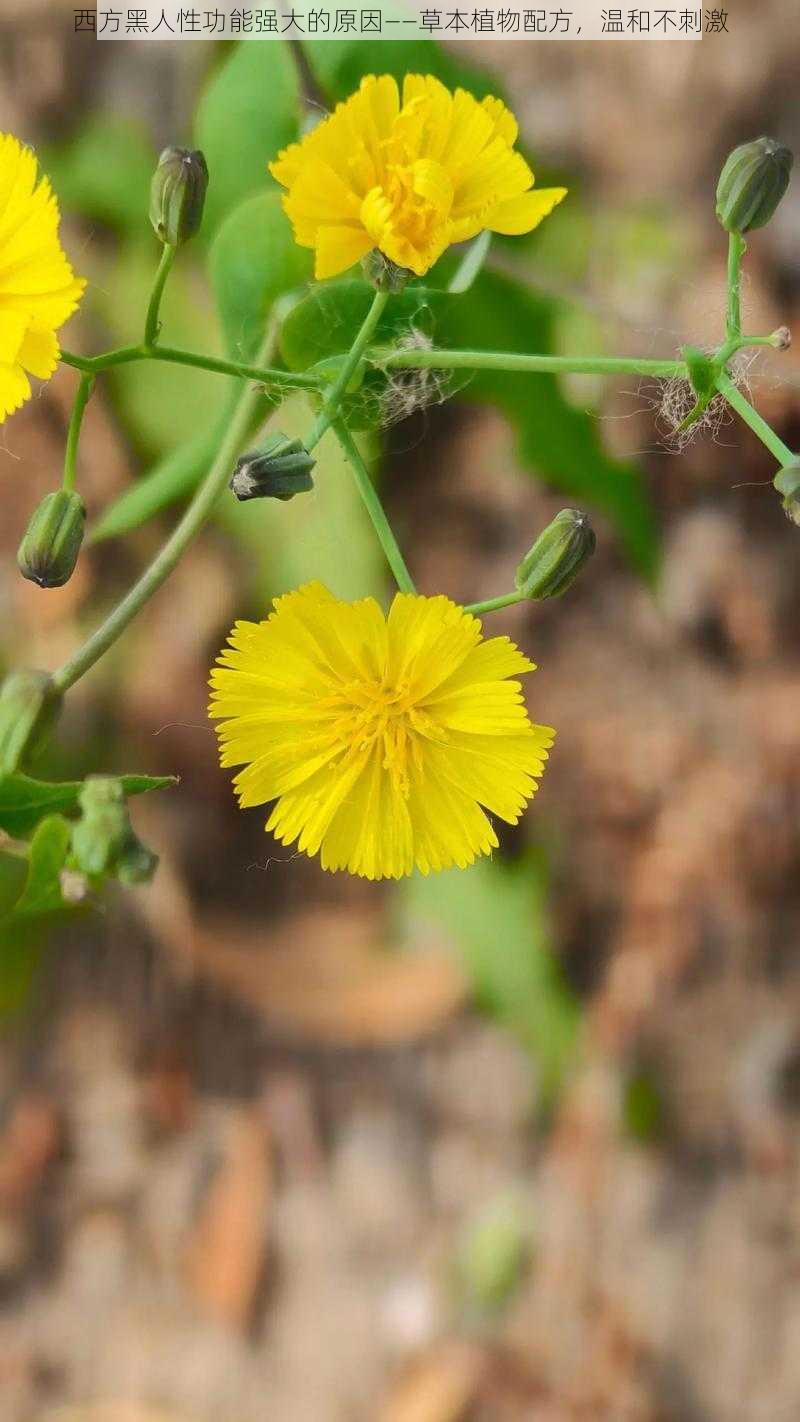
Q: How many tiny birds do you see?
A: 0